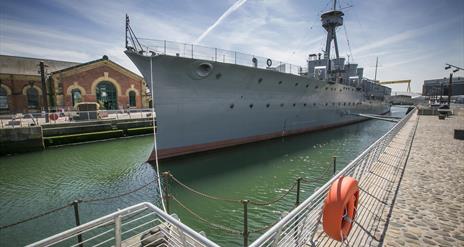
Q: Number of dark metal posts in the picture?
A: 5